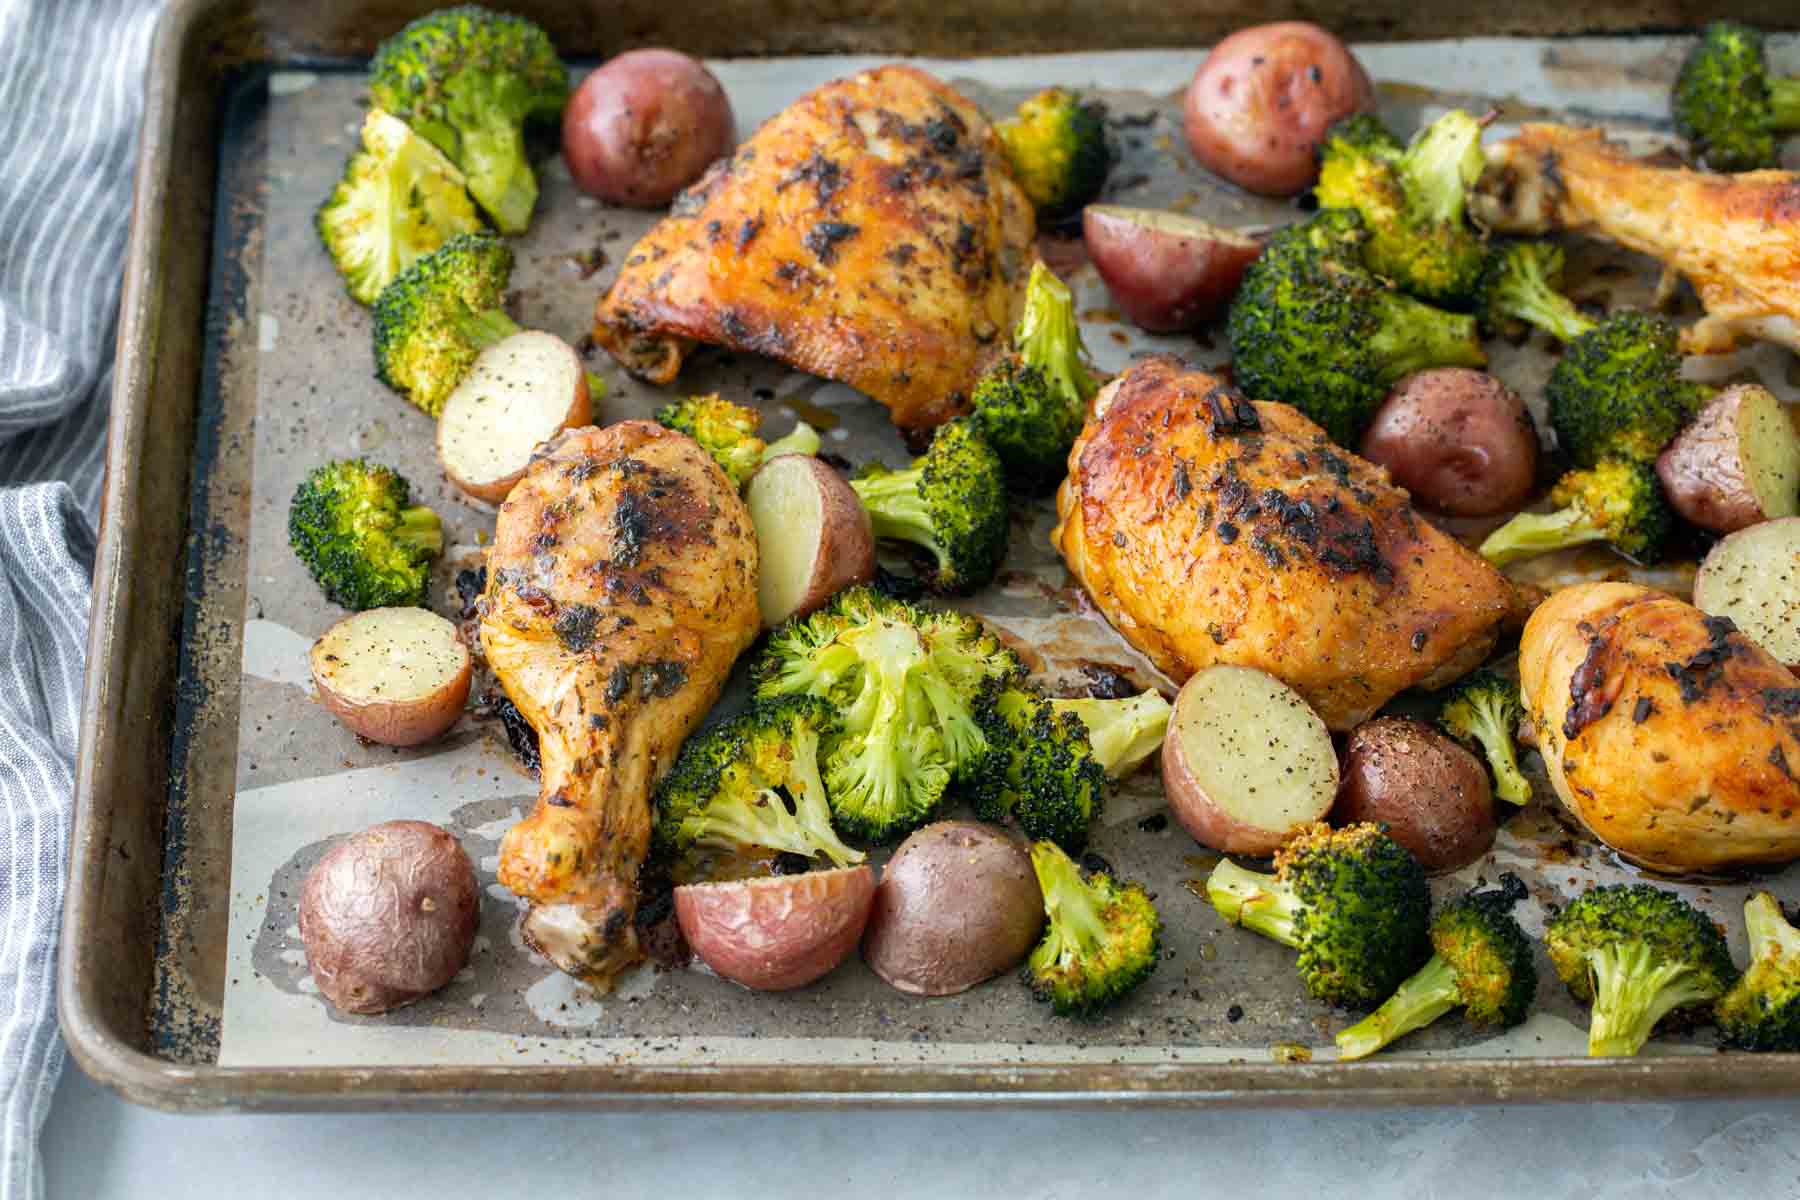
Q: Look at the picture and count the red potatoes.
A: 14